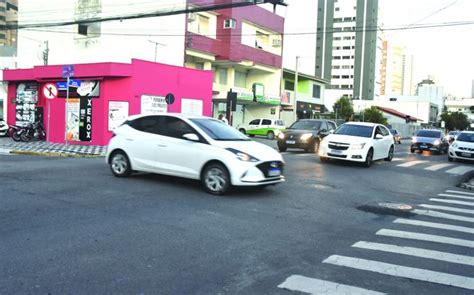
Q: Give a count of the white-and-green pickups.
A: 1